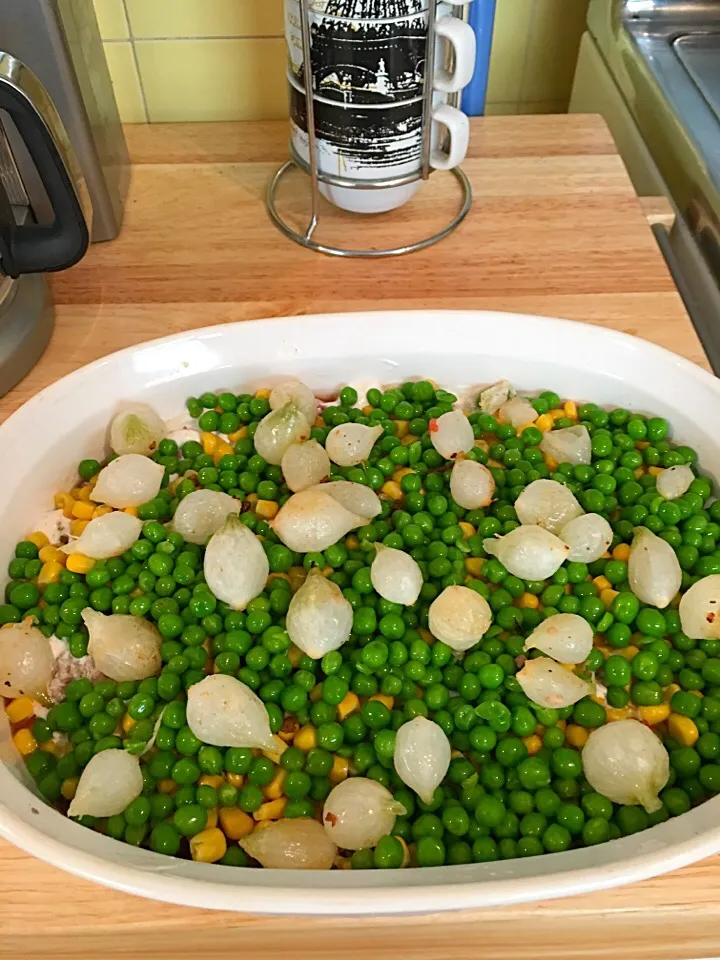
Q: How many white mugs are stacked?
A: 3